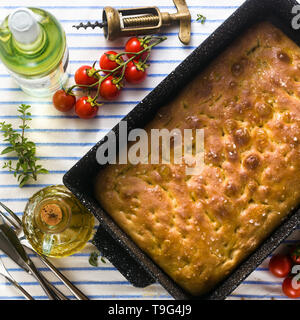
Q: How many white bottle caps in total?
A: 1